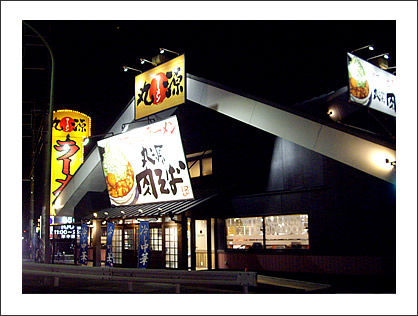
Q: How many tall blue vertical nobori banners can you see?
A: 3